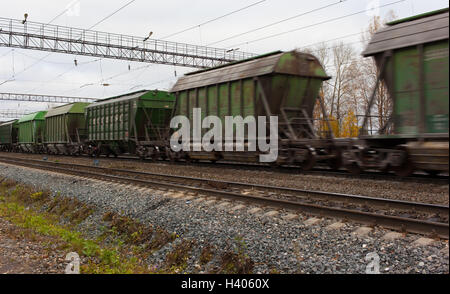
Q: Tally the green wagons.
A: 6